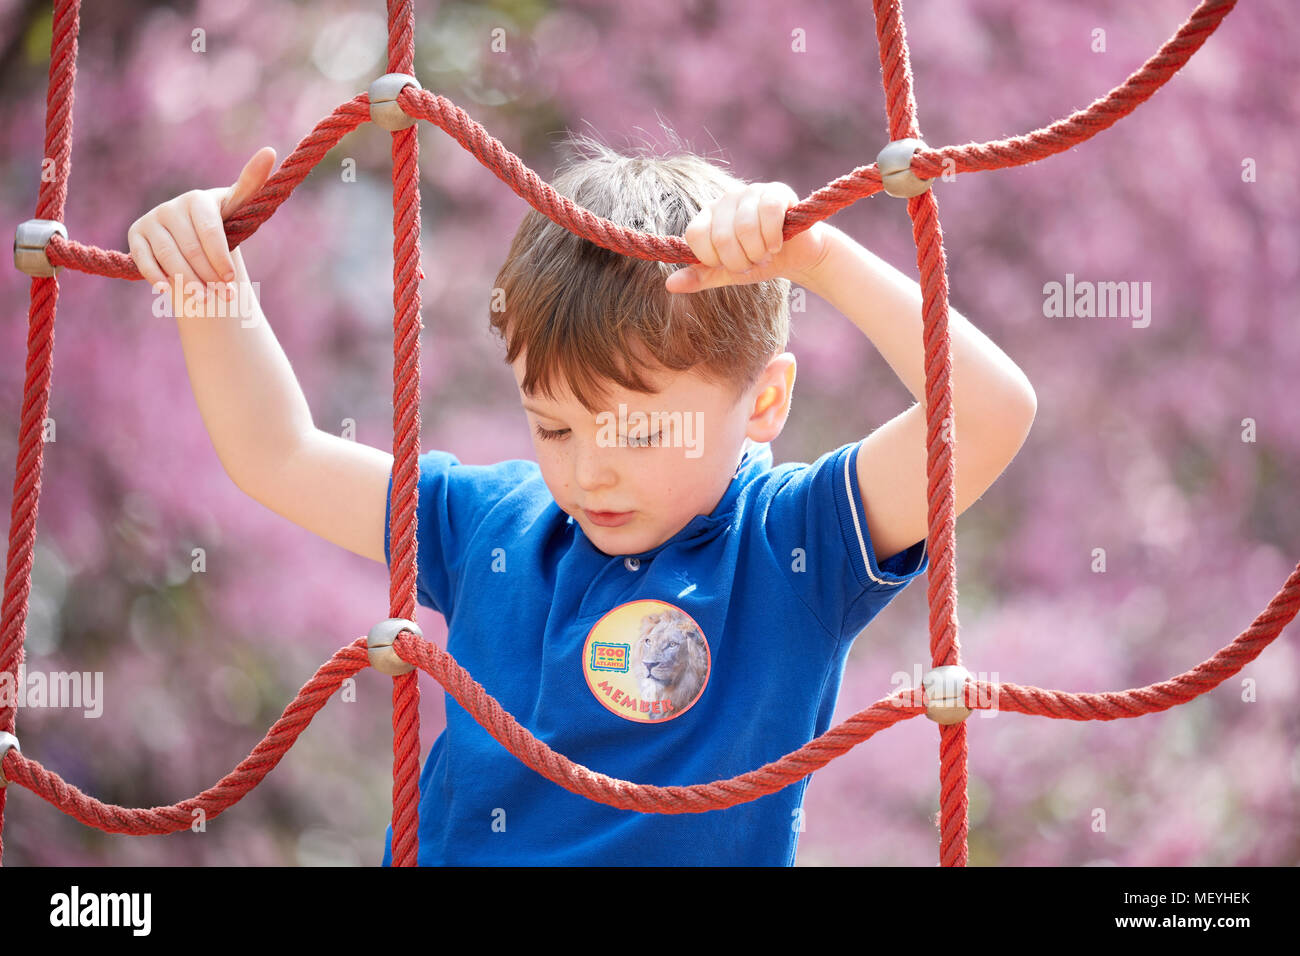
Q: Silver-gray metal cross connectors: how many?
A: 6